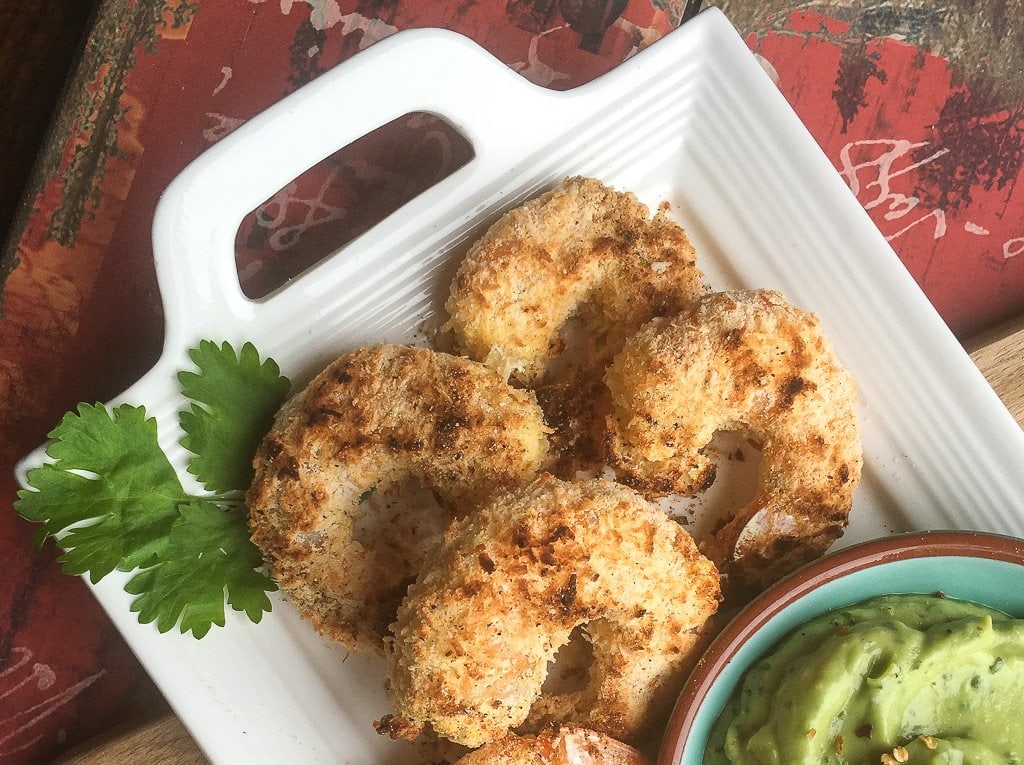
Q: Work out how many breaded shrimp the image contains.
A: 5